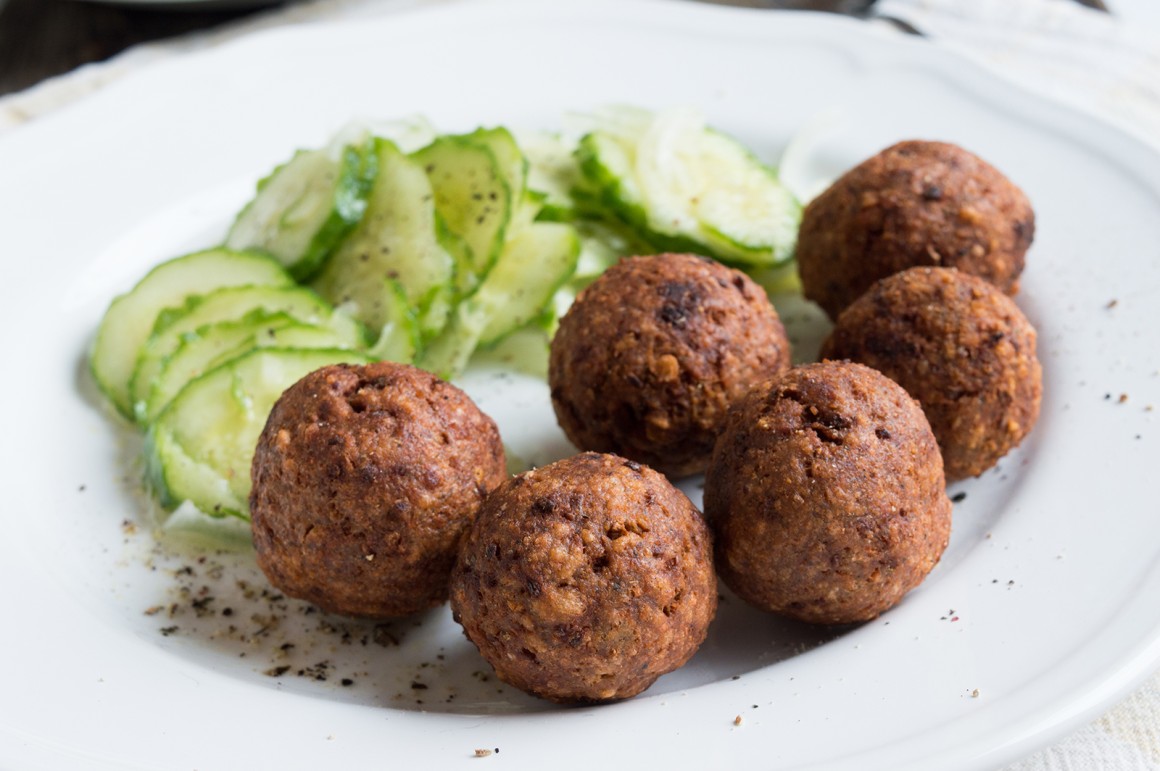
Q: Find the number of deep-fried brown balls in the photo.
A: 6